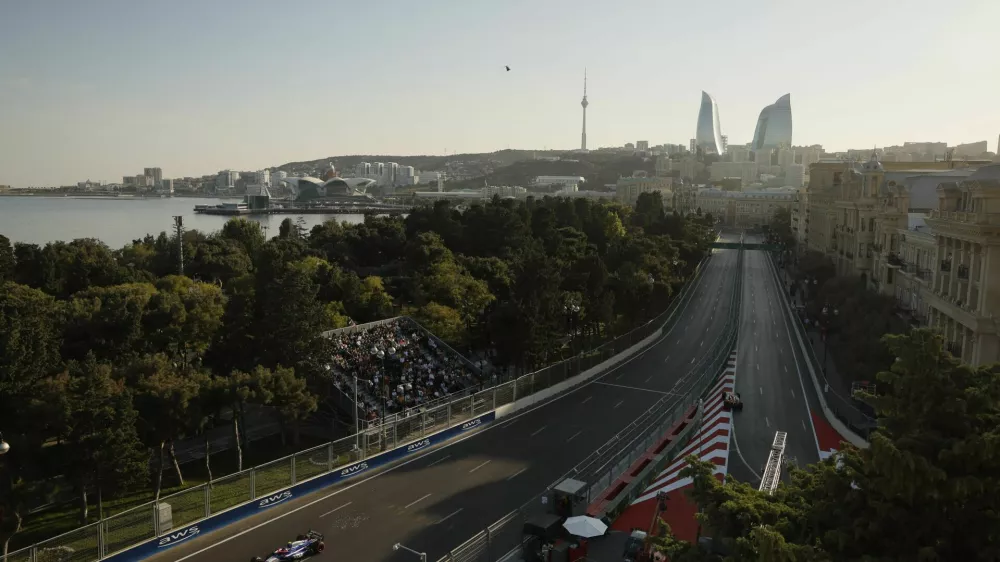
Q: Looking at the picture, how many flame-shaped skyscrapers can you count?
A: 2